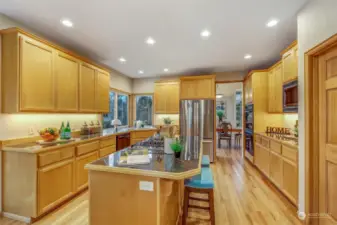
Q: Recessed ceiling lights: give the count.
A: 8